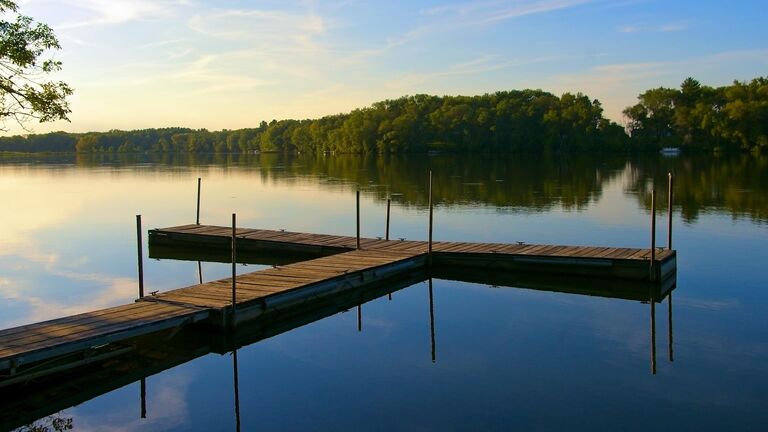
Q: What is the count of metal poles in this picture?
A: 8